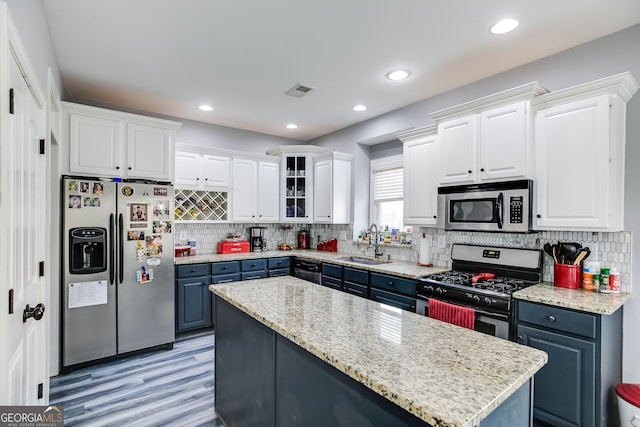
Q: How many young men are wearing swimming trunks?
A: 0